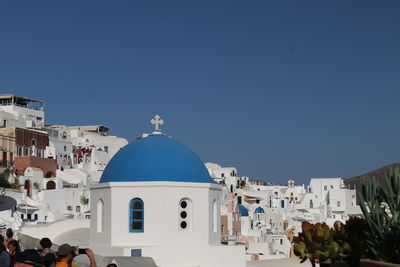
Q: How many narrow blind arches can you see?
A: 2